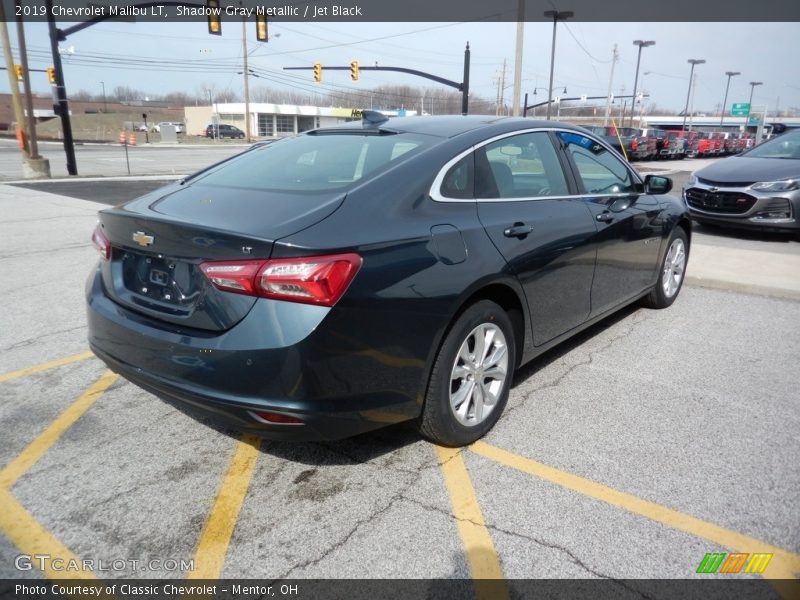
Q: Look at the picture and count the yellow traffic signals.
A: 6